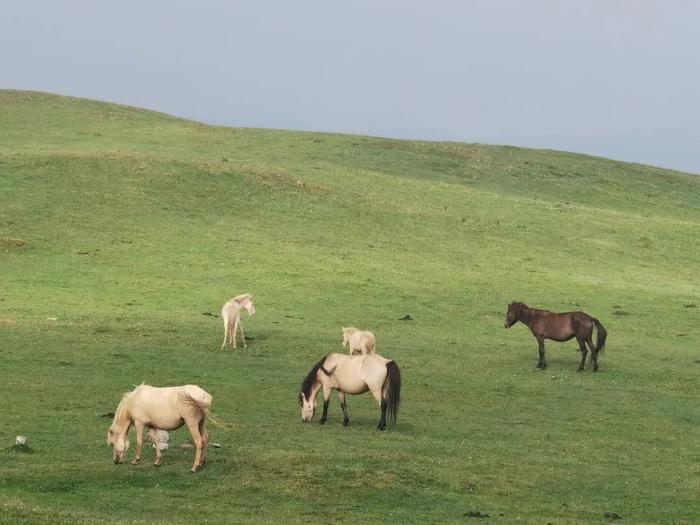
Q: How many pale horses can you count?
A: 4